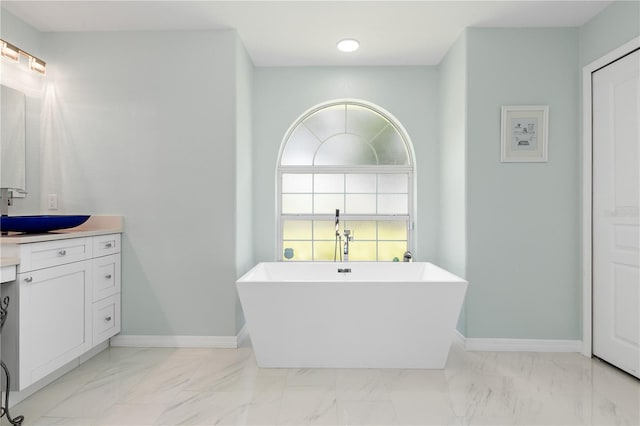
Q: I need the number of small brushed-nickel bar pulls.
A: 5